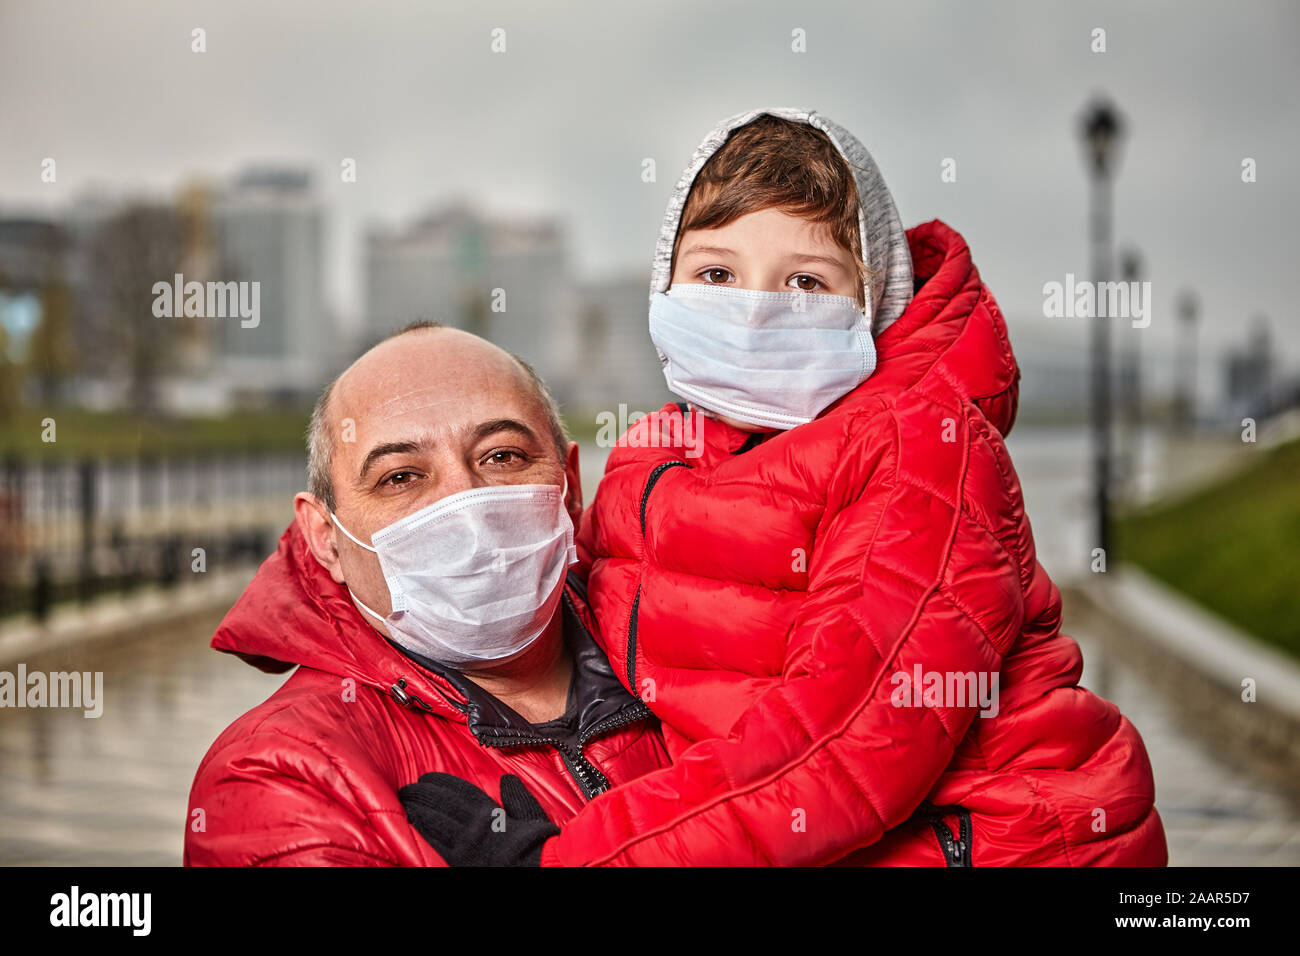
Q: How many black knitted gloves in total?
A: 1